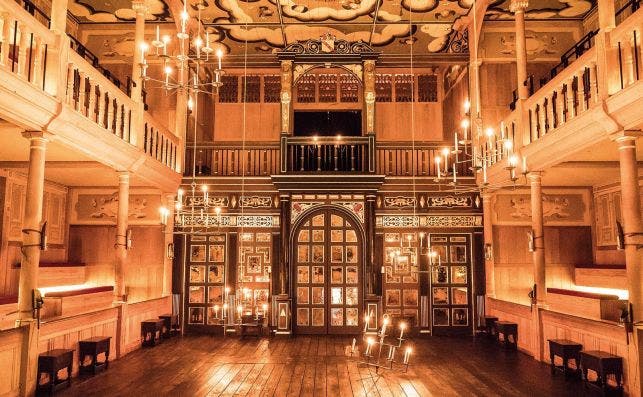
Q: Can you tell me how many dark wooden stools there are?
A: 8